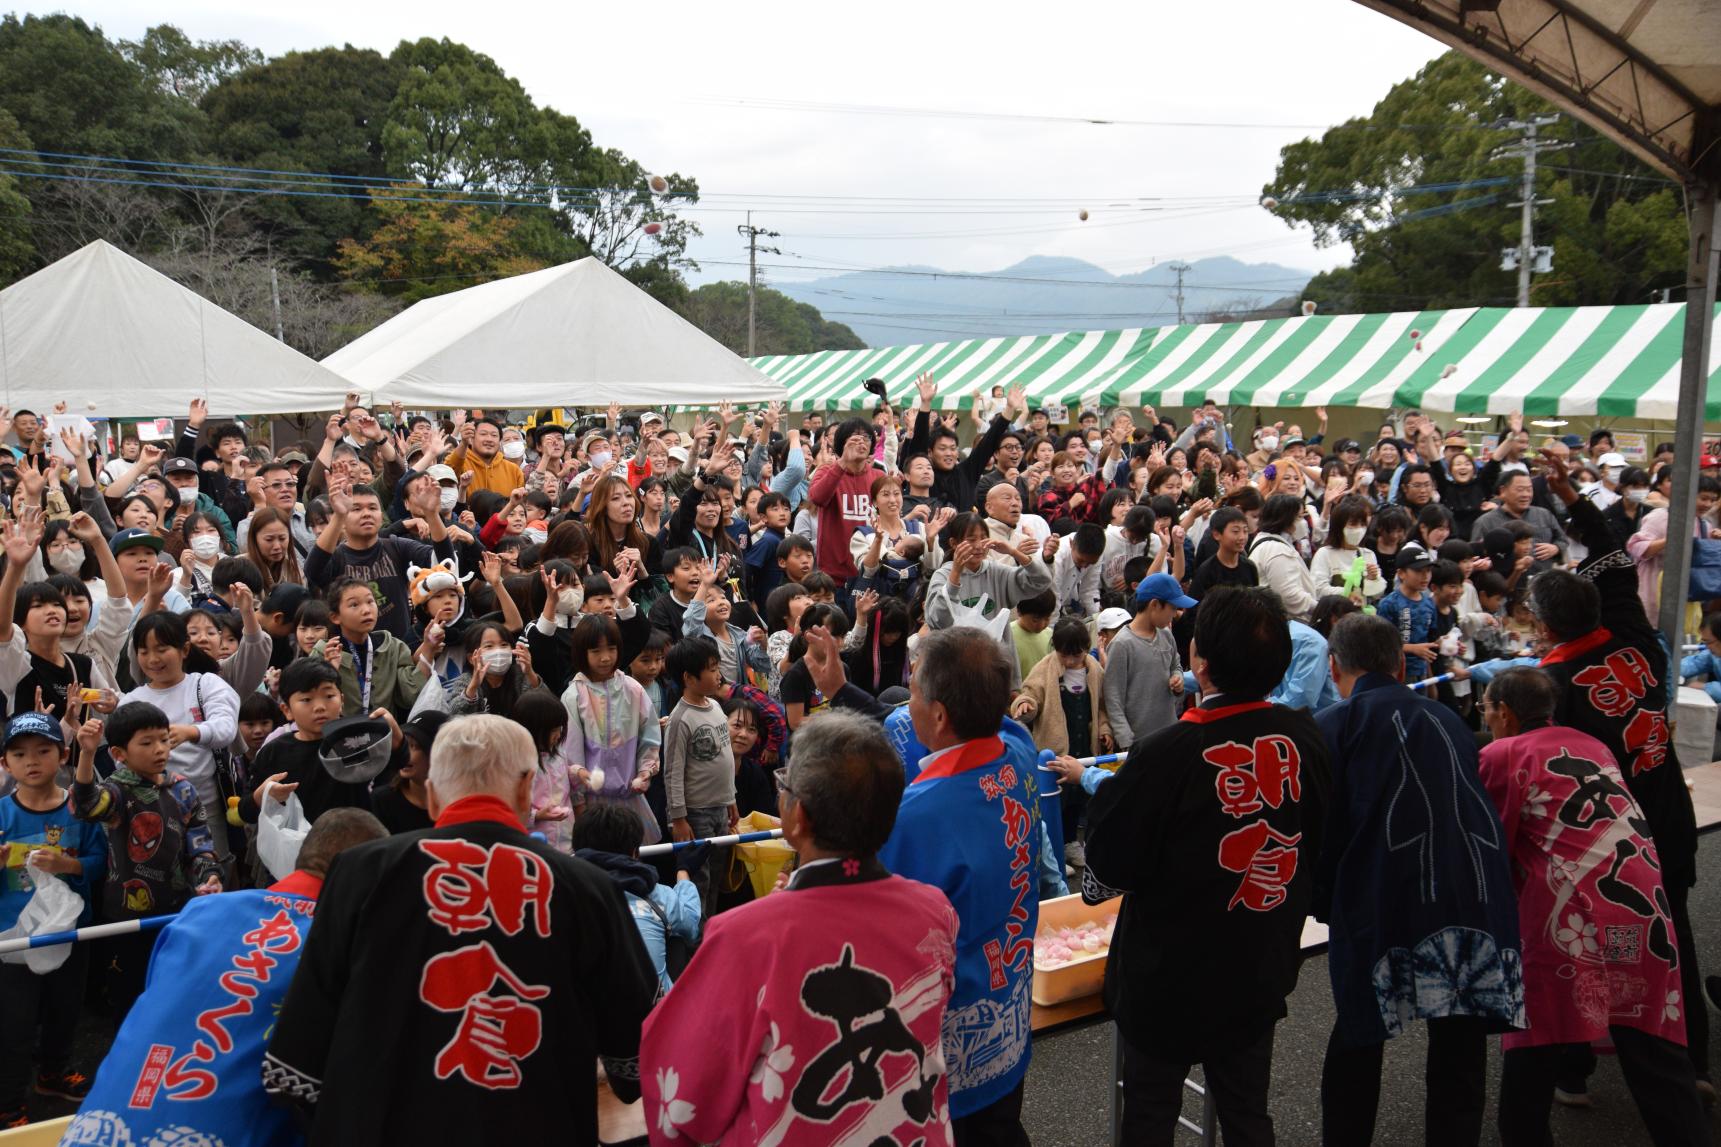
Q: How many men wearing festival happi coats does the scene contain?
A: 8